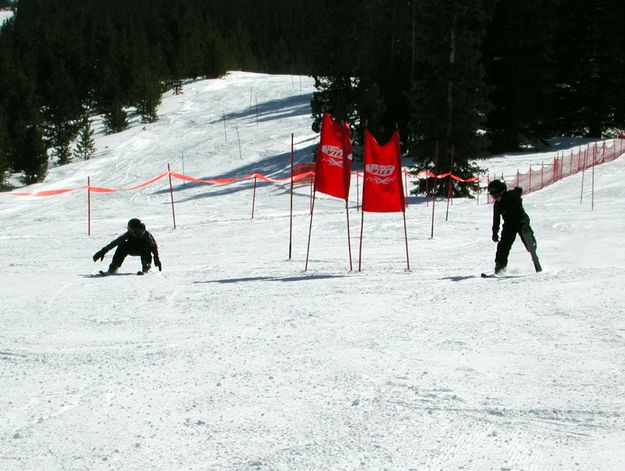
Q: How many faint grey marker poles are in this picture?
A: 7